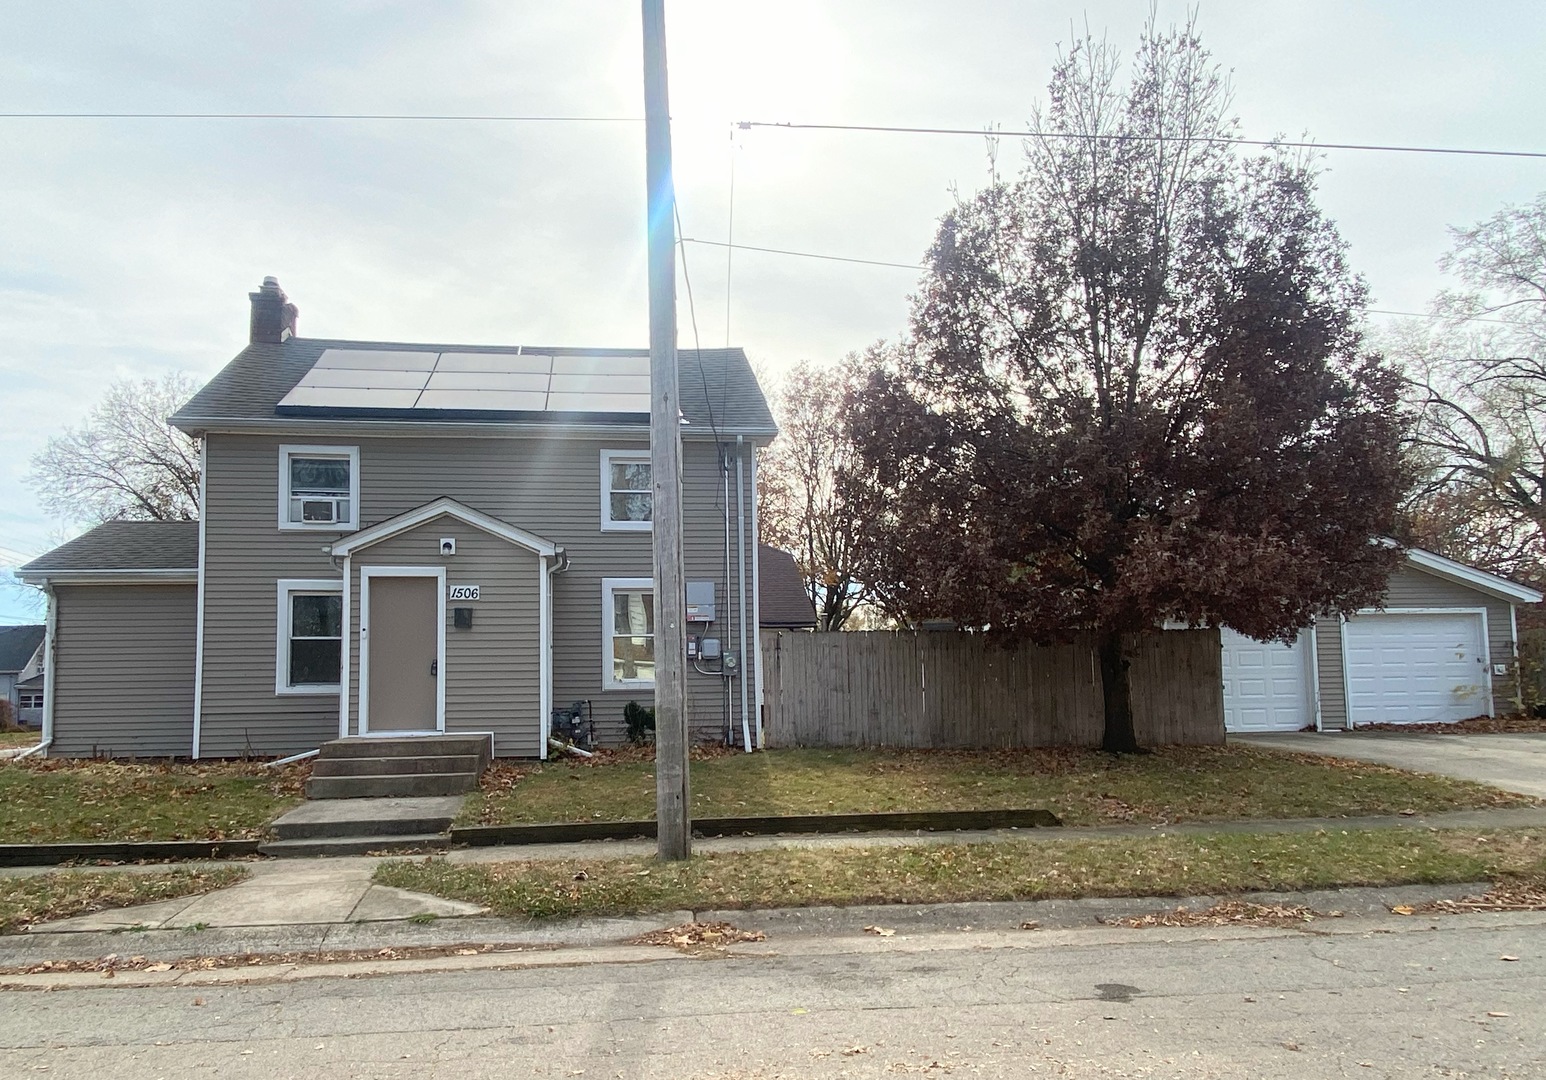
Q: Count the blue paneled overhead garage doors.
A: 0